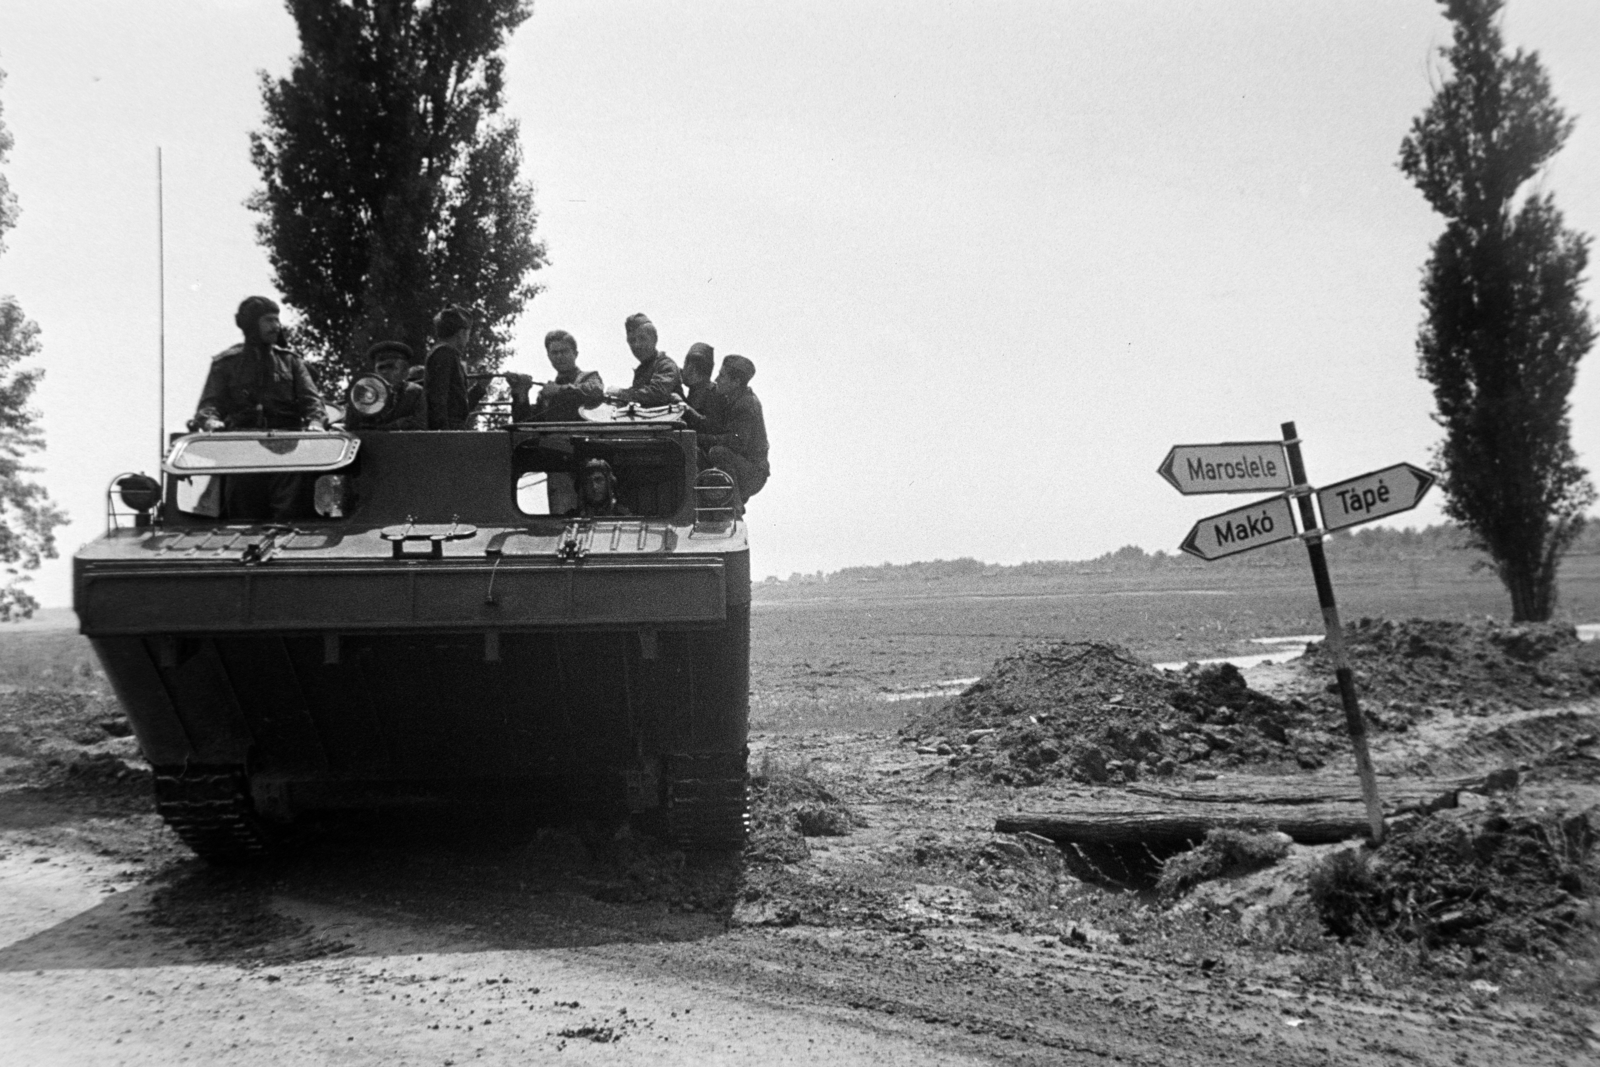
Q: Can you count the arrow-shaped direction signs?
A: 3